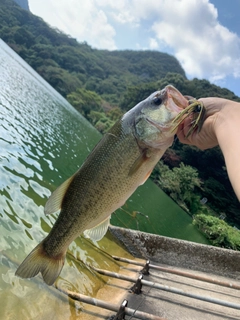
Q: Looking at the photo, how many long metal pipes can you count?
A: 3